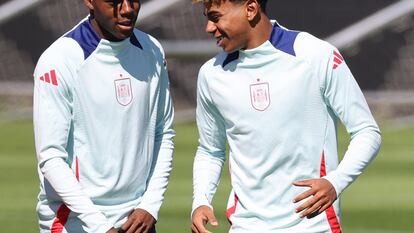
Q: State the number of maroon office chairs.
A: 0